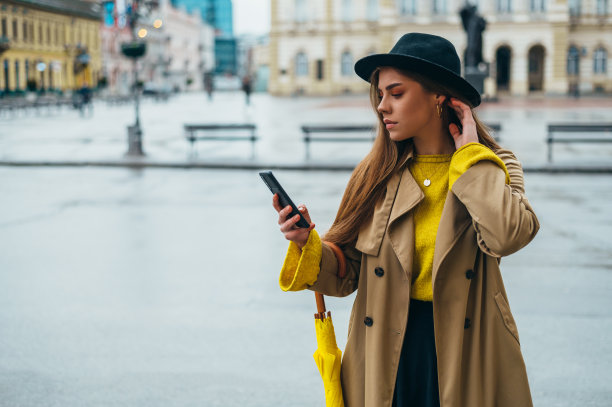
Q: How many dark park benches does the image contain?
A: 3